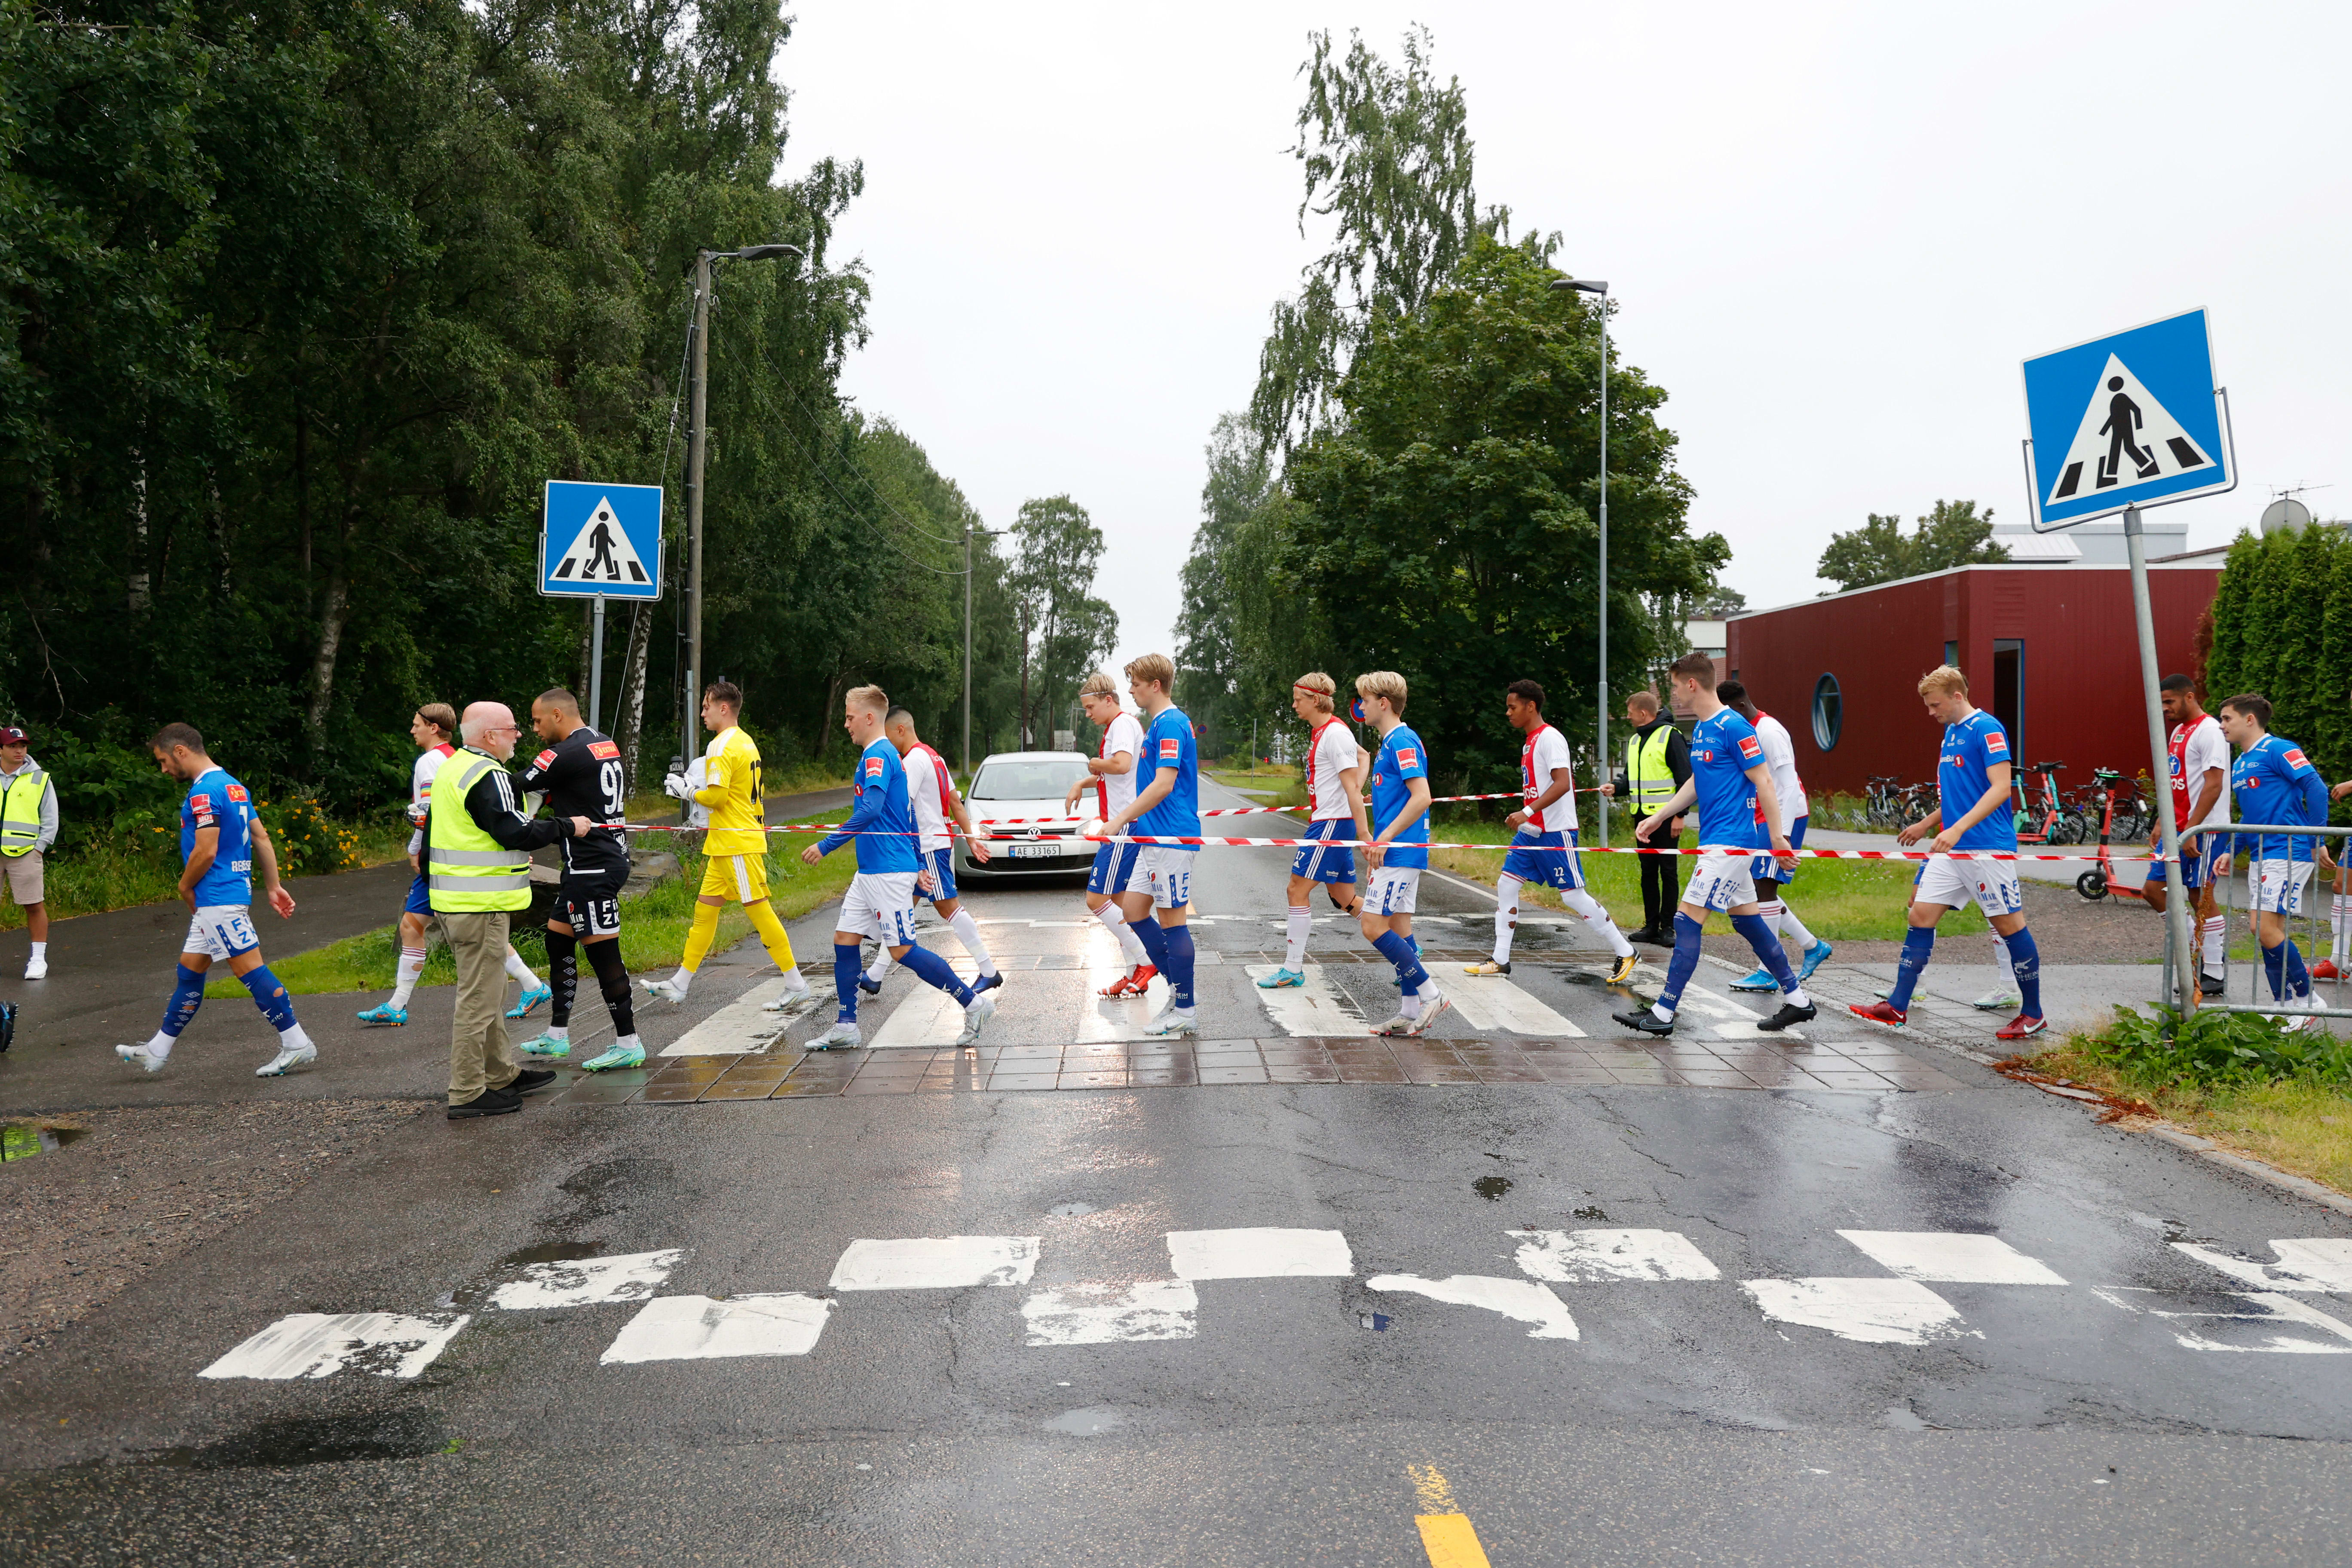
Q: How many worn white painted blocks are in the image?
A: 12